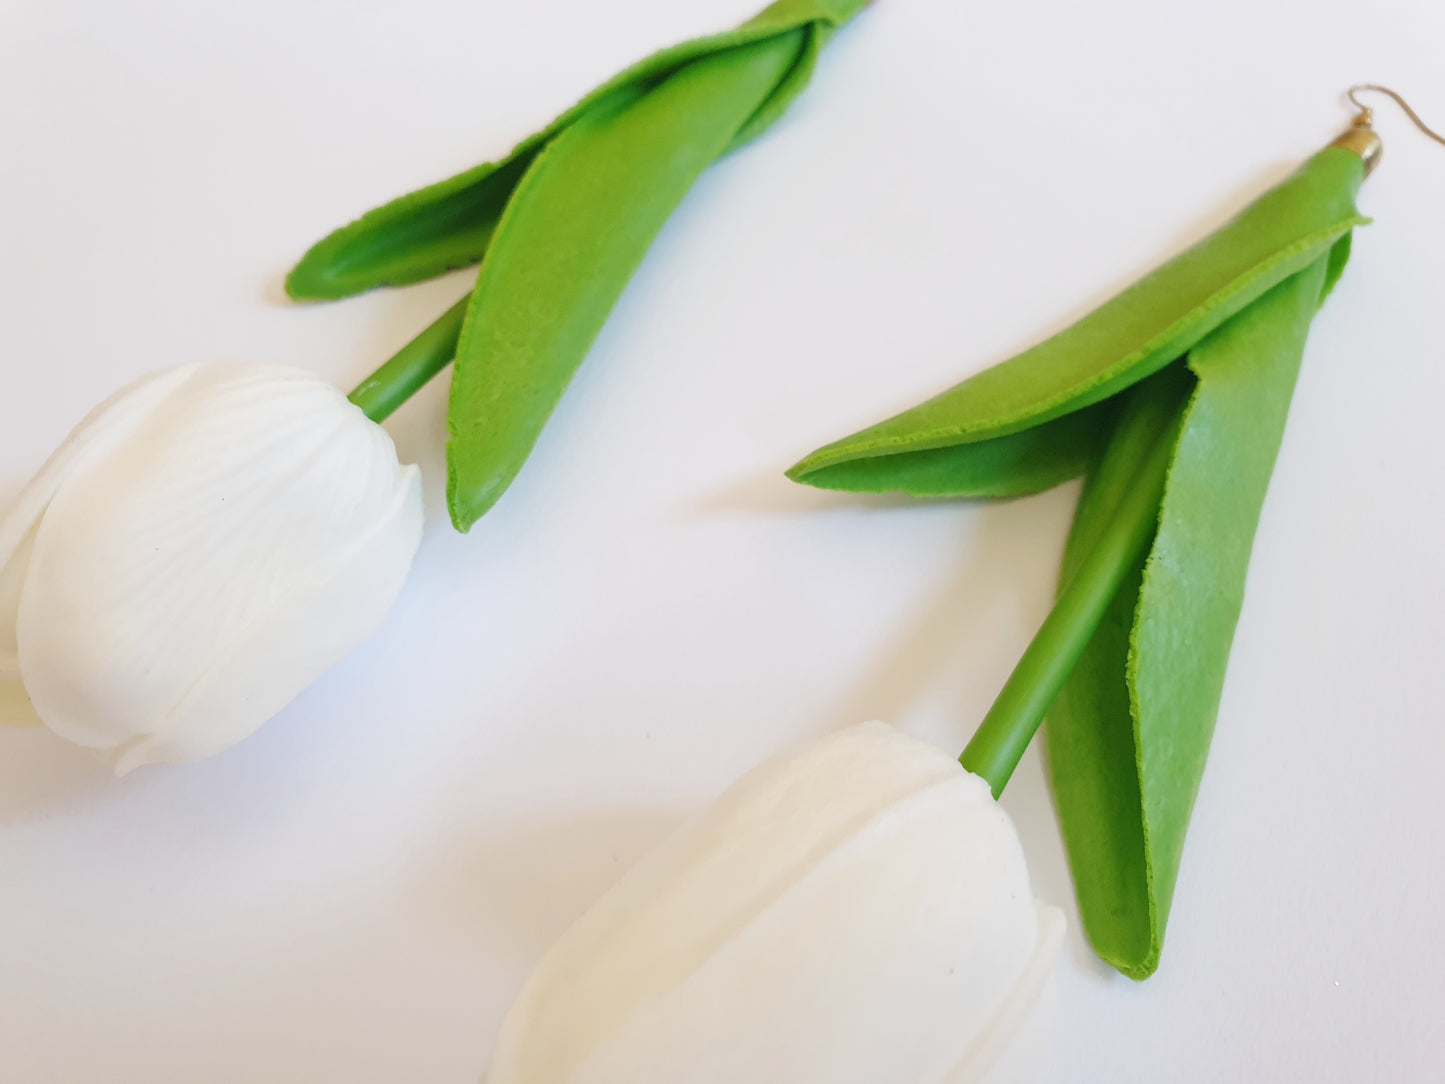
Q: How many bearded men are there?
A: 0